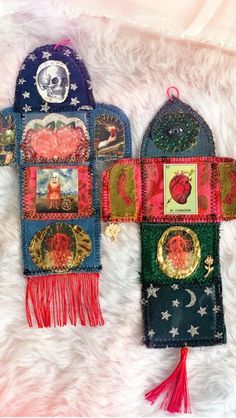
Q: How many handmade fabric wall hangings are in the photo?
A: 2